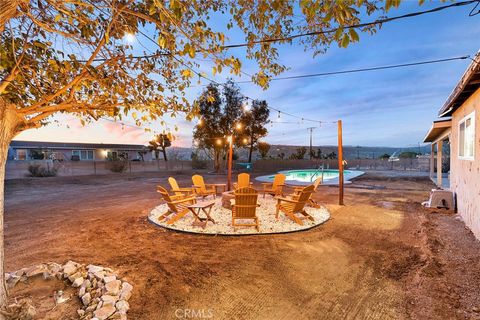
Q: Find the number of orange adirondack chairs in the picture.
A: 8